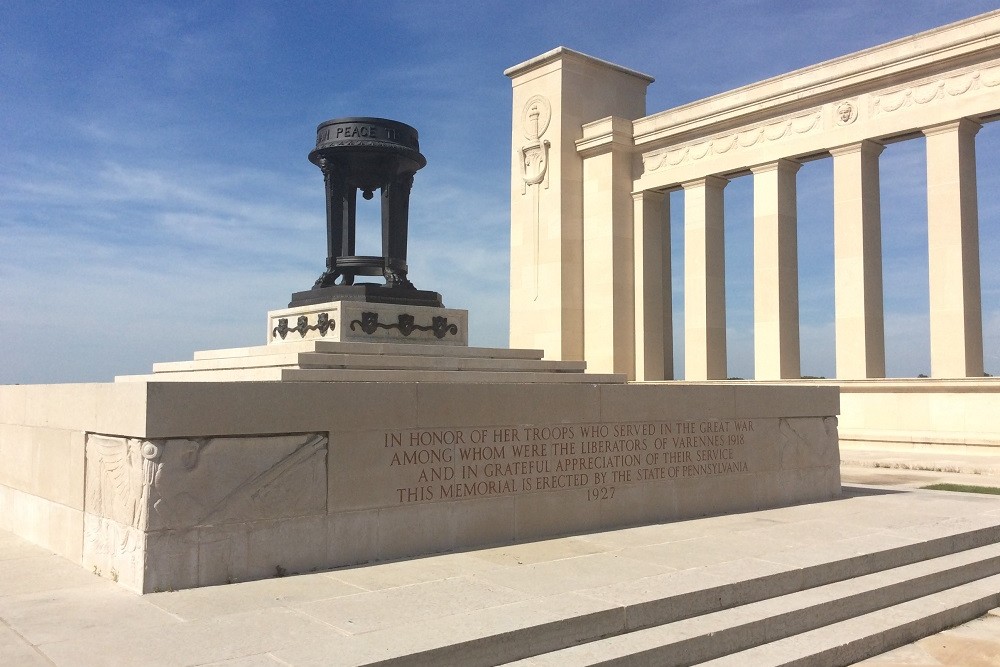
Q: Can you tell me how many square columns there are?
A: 5